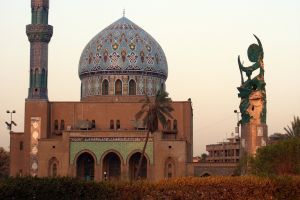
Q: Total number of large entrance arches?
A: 3